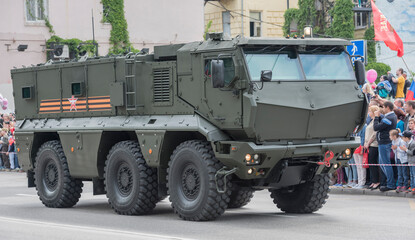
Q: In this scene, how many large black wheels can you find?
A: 5